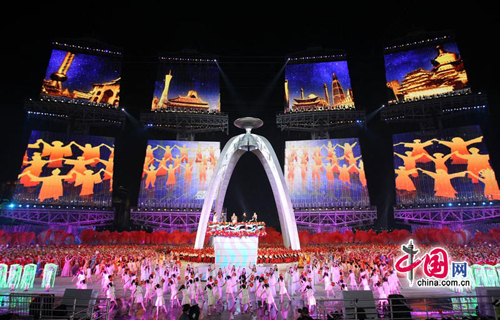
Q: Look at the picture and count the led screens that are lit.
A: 8